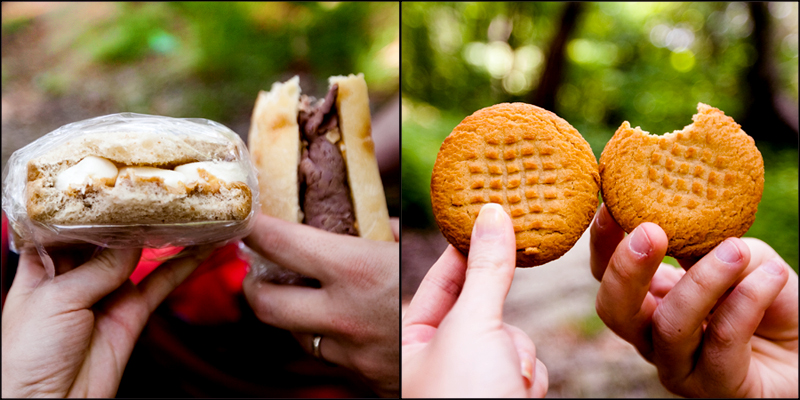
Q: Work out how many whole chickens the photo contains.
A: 0